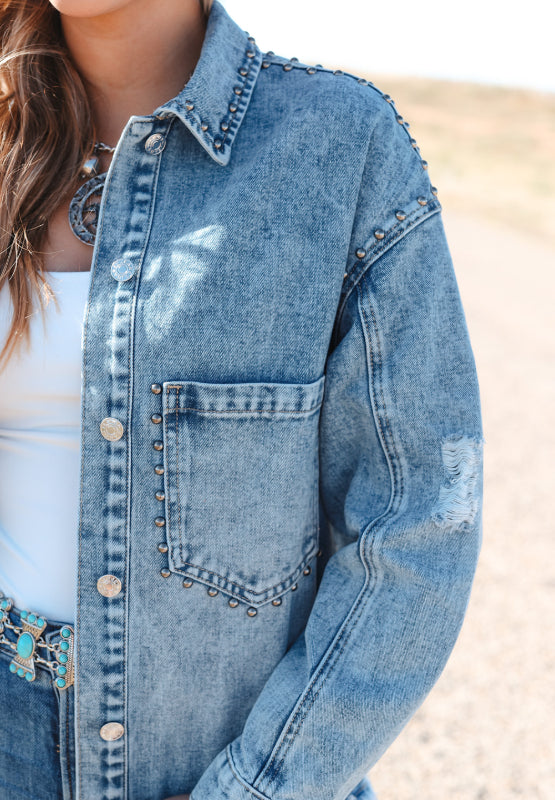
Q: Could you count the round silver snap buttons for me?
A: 5